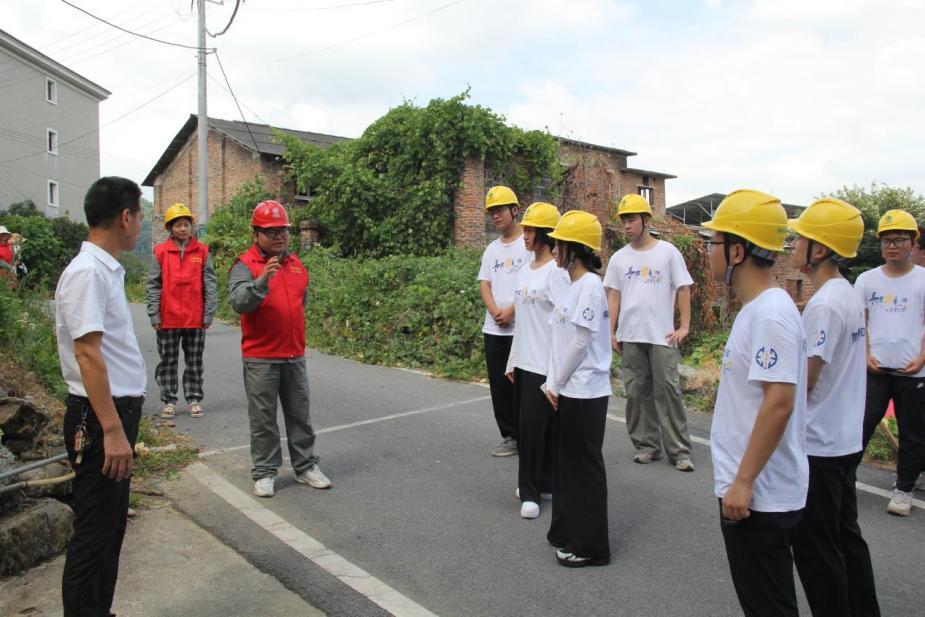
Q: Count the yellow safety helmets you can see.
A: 8